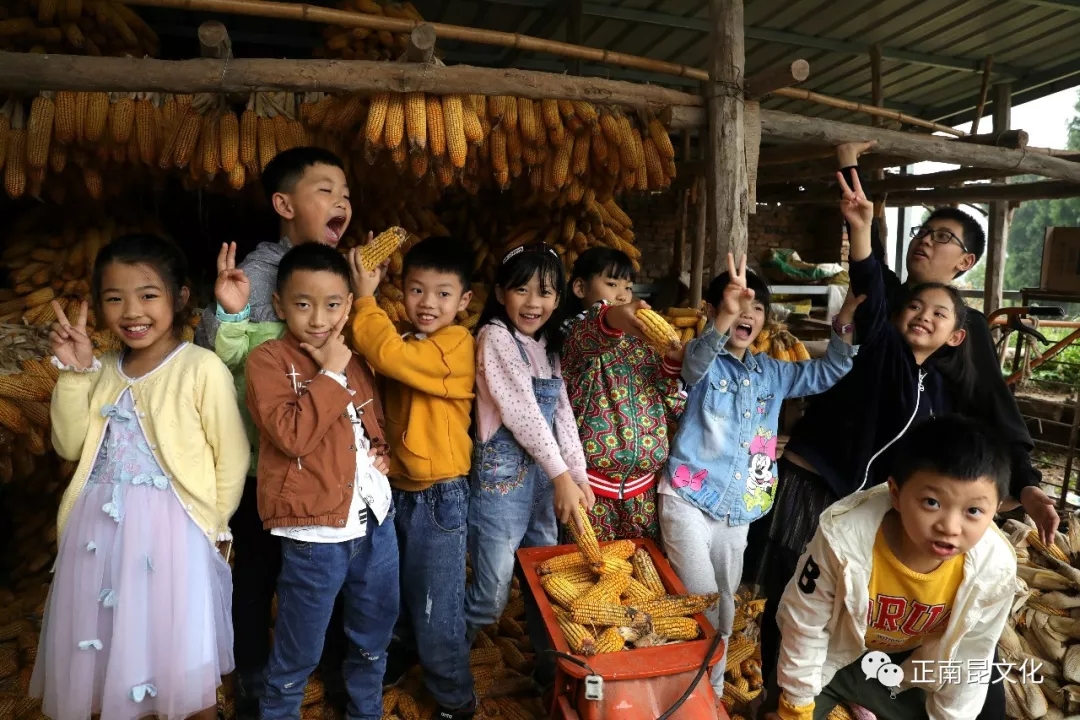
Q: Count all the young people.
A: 10